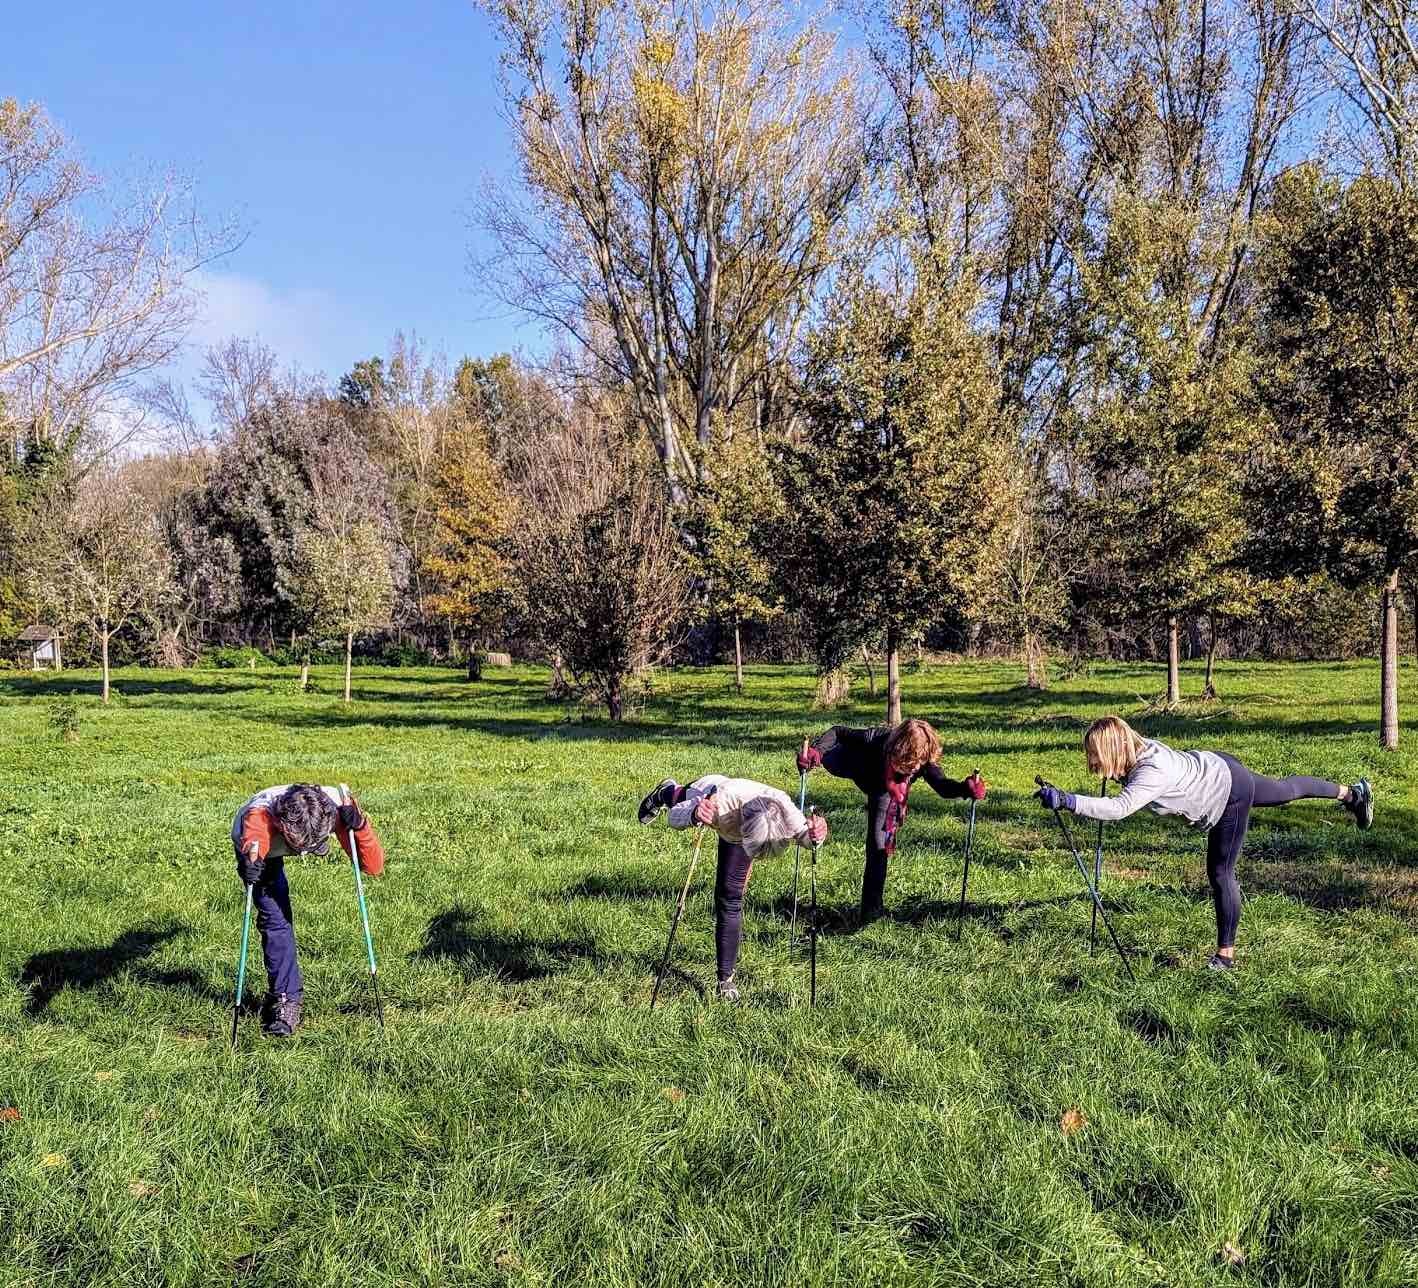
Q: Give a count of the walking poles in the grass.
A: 8